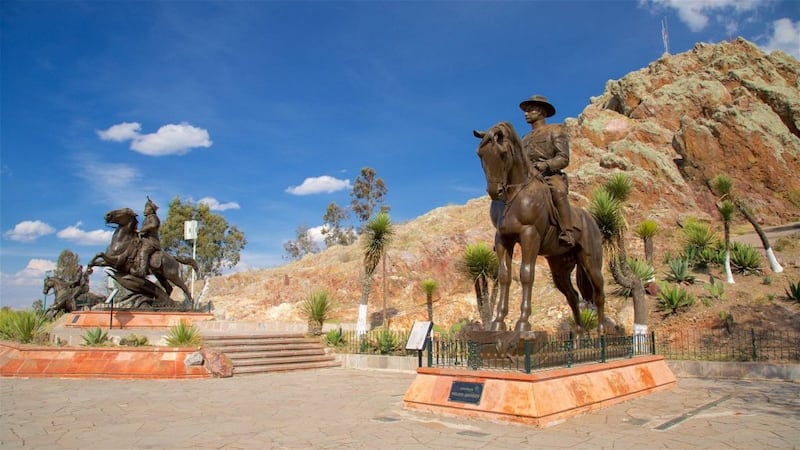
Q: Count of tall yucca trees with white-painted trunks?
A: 4